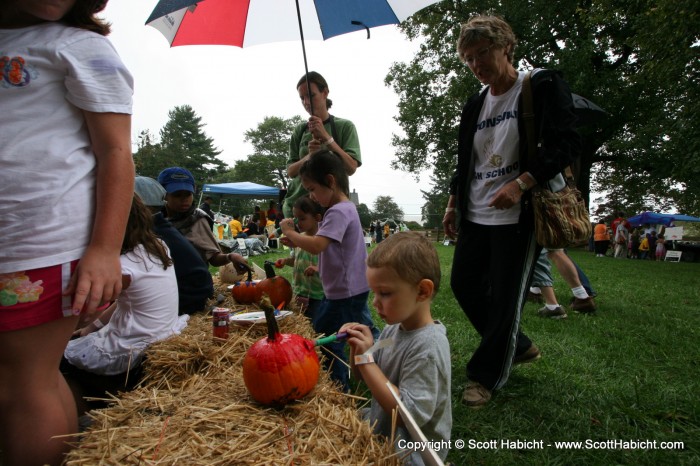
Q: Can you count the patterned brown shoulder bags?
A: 1